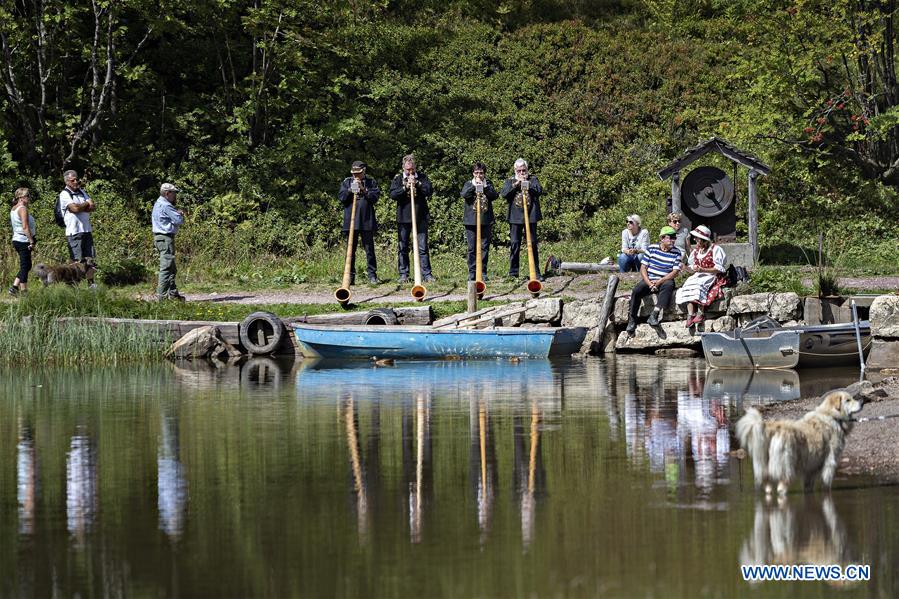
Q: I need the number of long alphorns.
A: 4